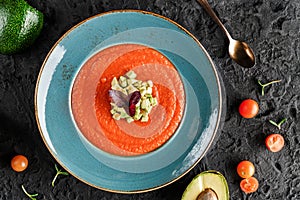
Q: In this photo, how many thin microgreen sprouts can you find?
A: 4